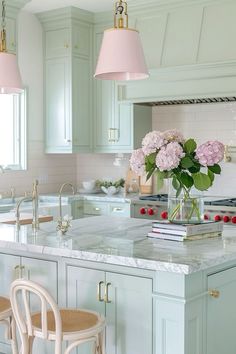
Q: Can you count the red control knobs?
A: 7